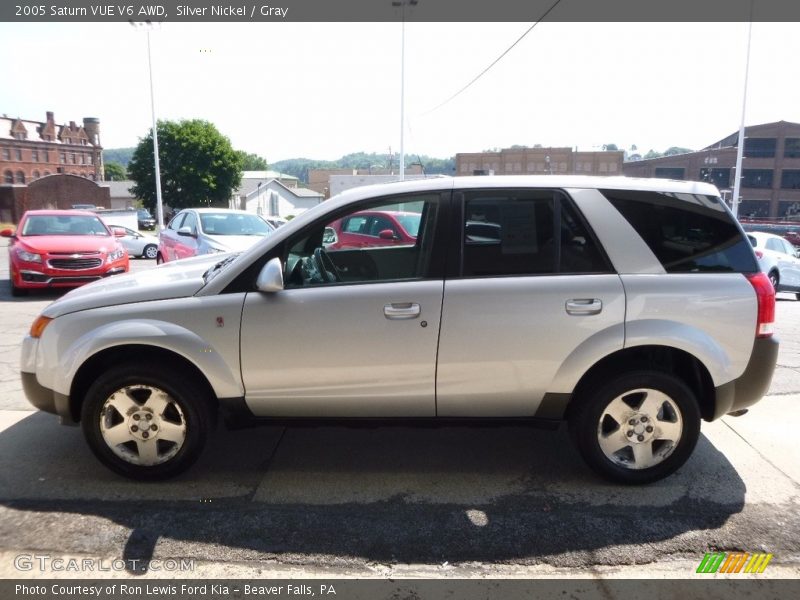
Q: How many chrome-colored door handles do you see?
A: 2